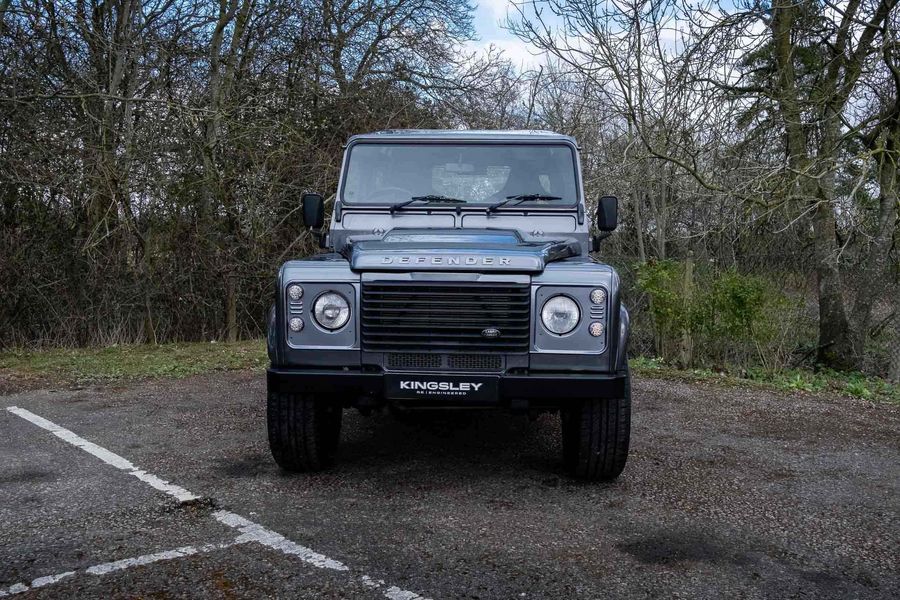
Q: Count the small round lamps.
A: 4